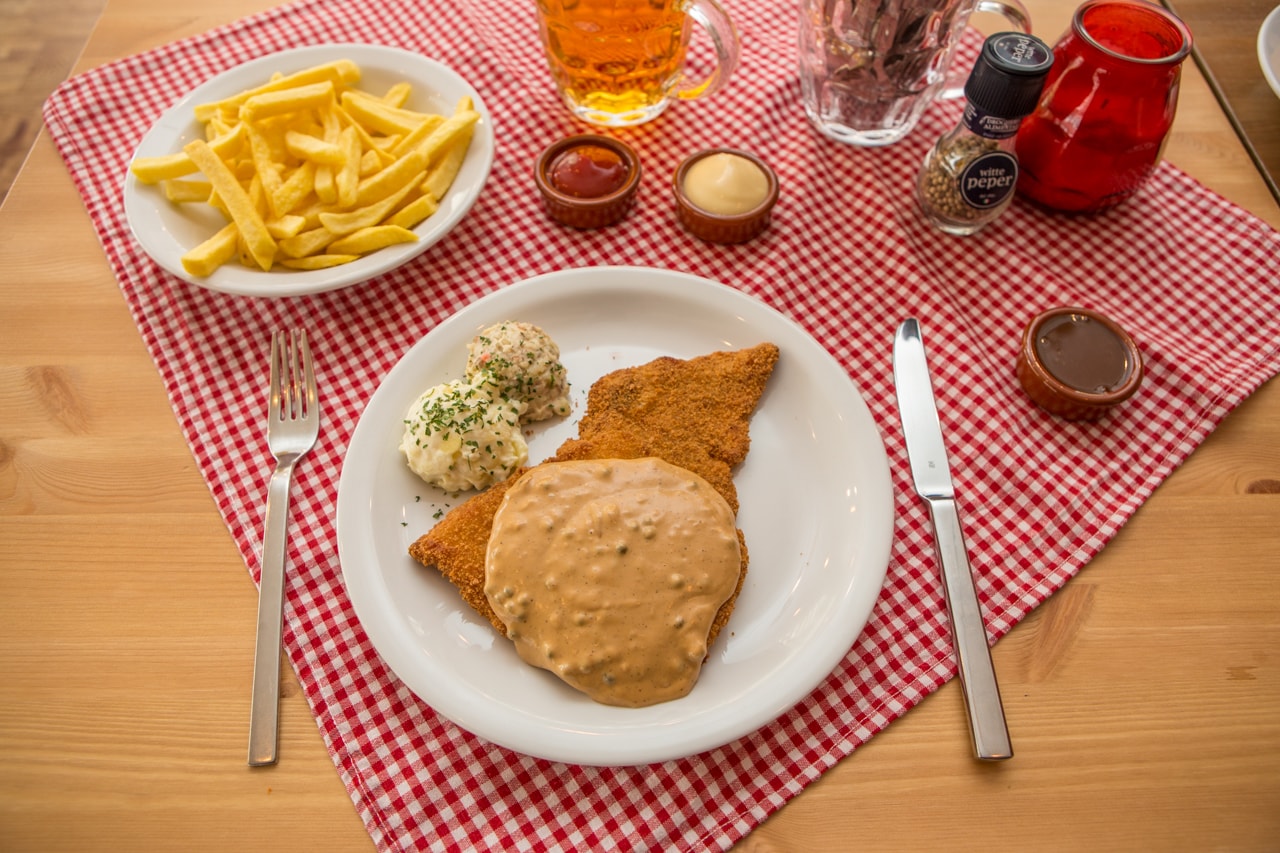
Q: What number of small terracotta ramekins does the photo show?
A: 3